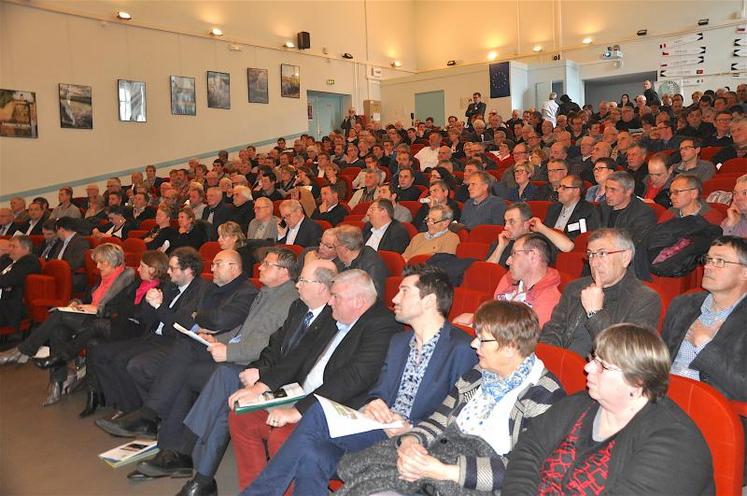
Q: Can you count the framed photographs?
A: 7